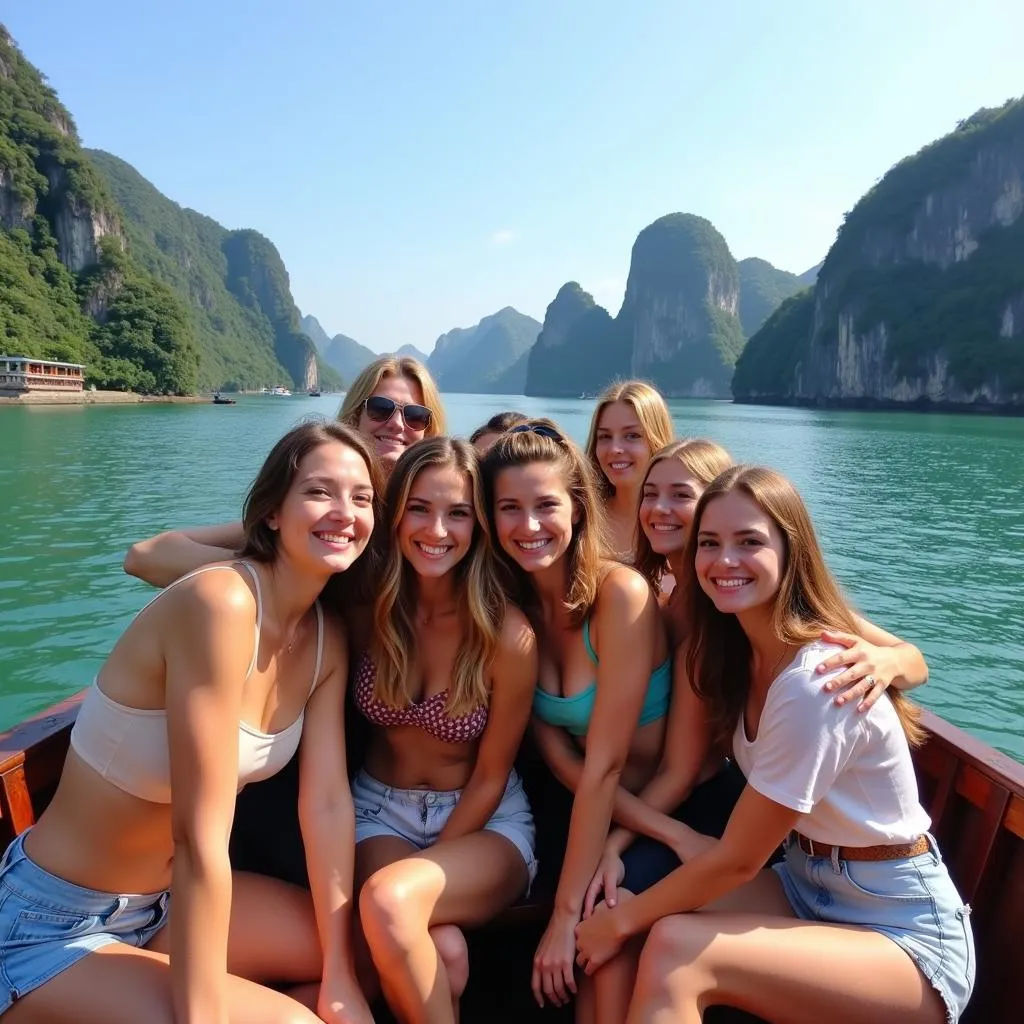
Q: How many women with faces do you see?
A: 7